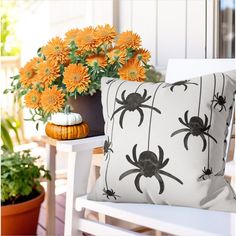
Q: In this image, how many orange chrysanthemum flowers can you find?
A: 15